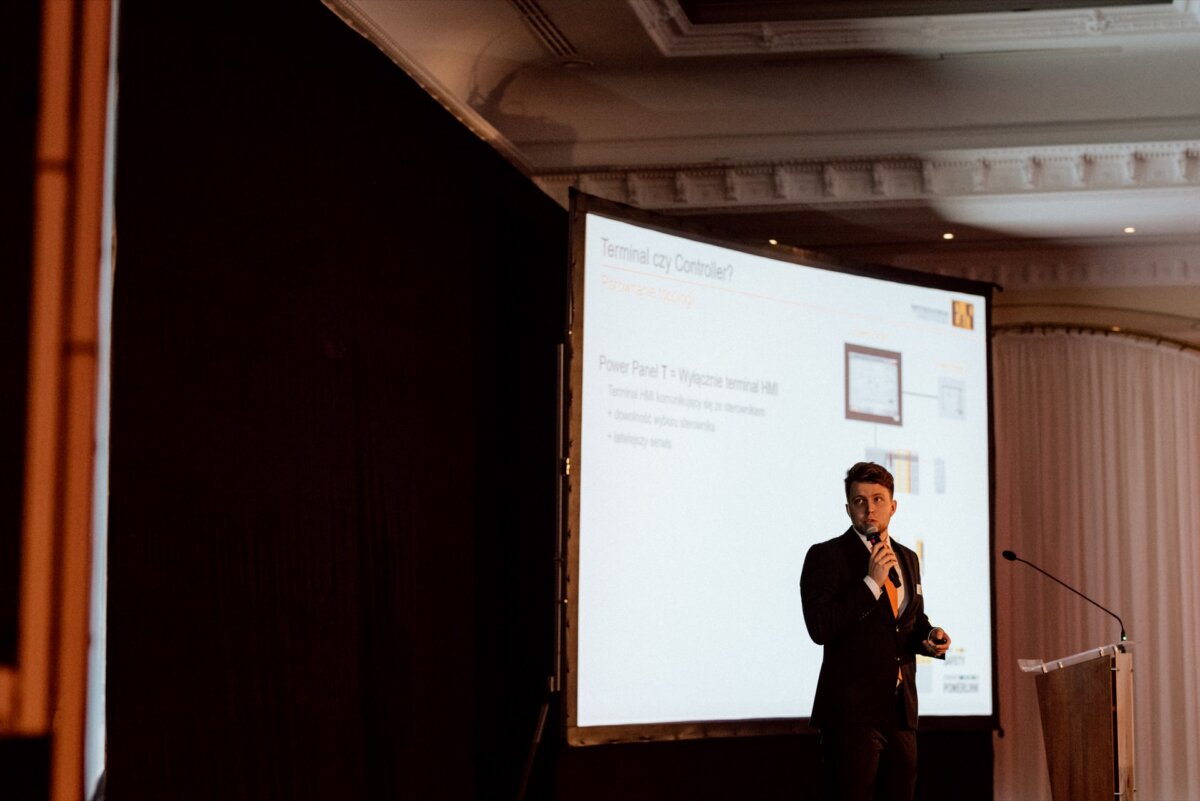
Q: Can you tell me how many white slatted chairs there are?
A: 0